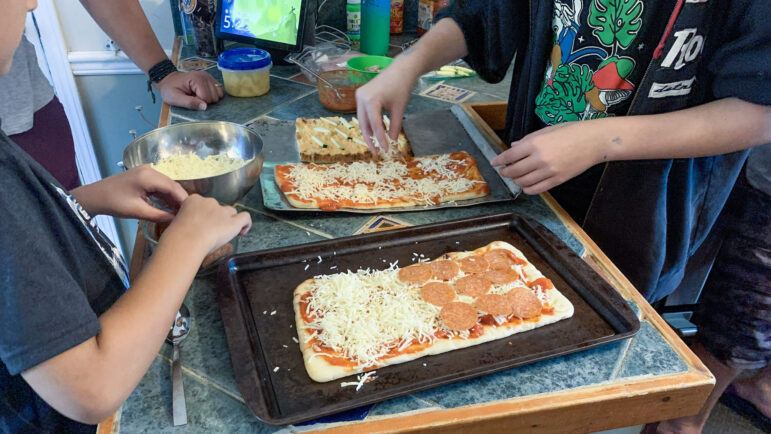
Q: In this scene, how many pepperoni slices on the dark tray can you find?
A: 10